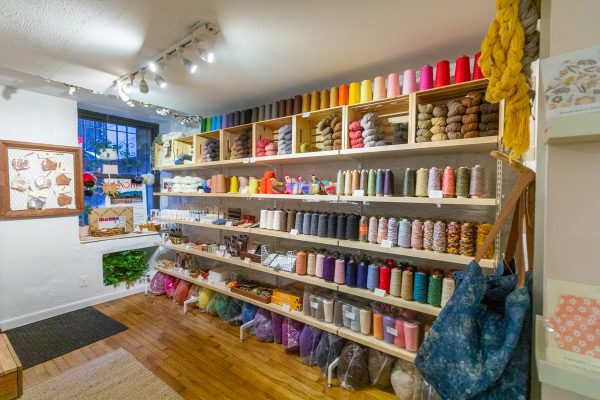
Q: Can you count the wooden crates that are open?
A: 8